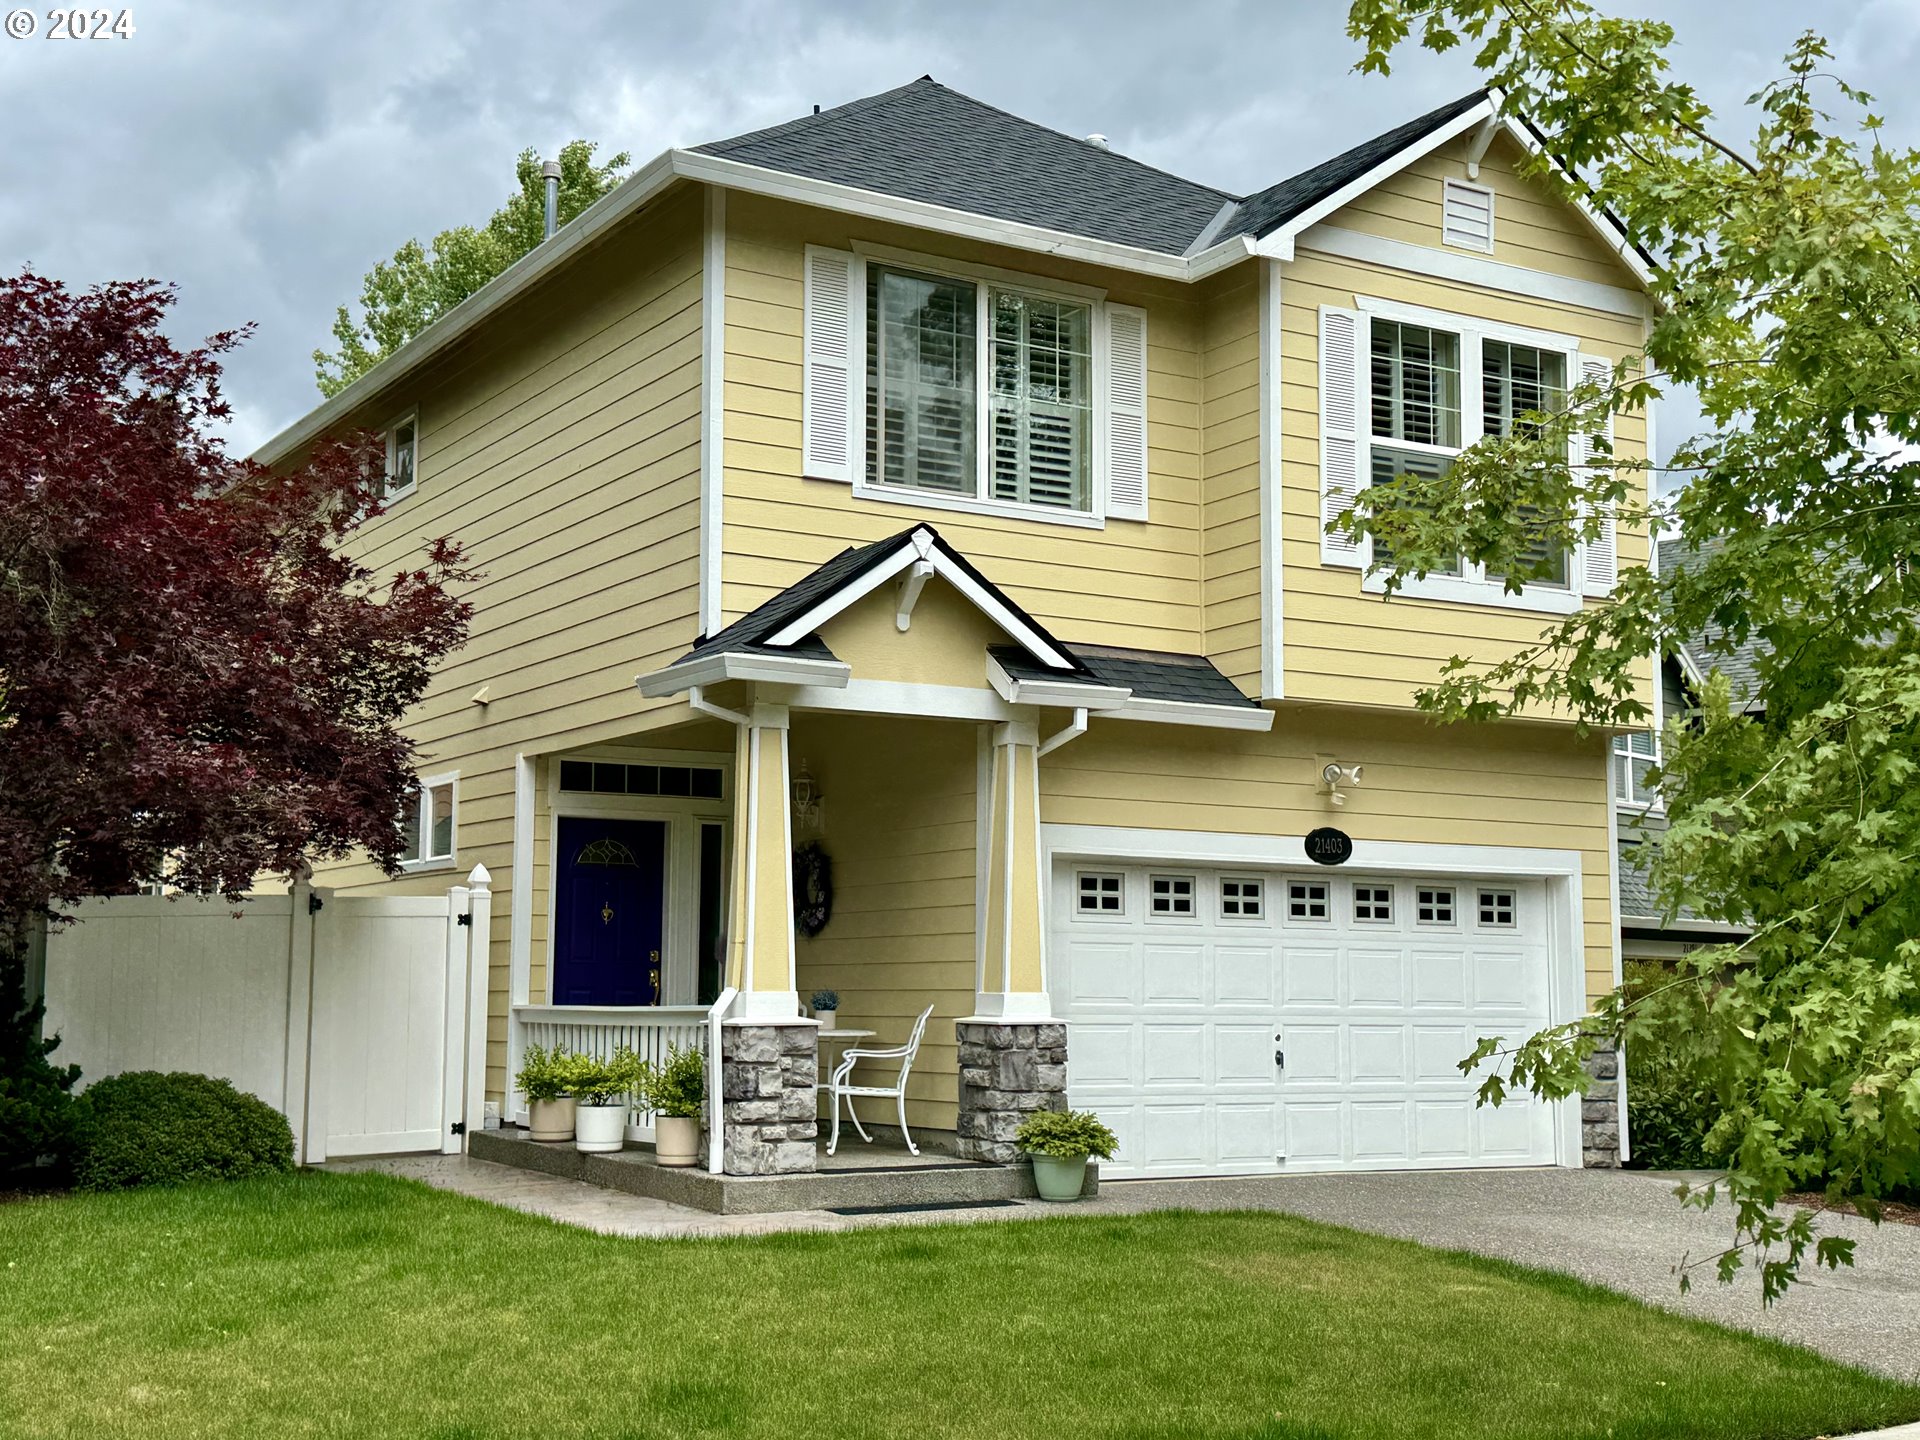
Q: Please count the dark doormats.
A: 2